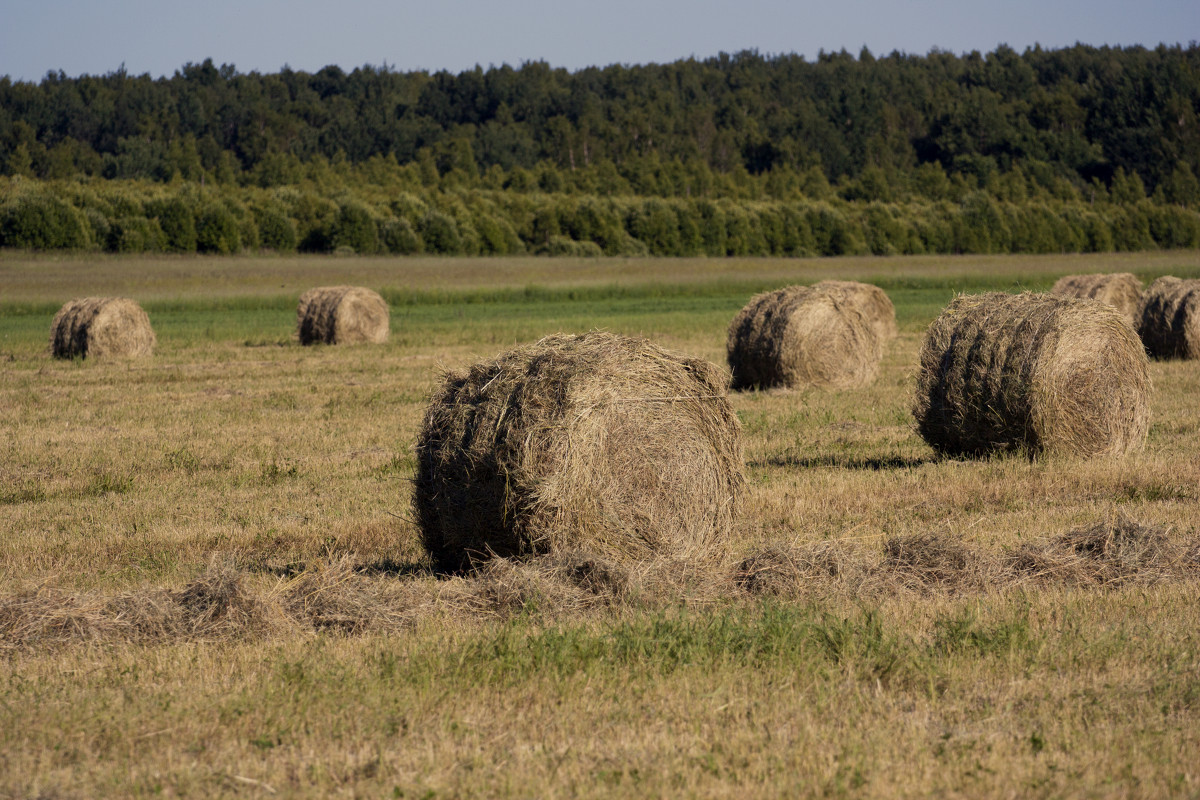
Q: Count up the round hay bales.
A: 8